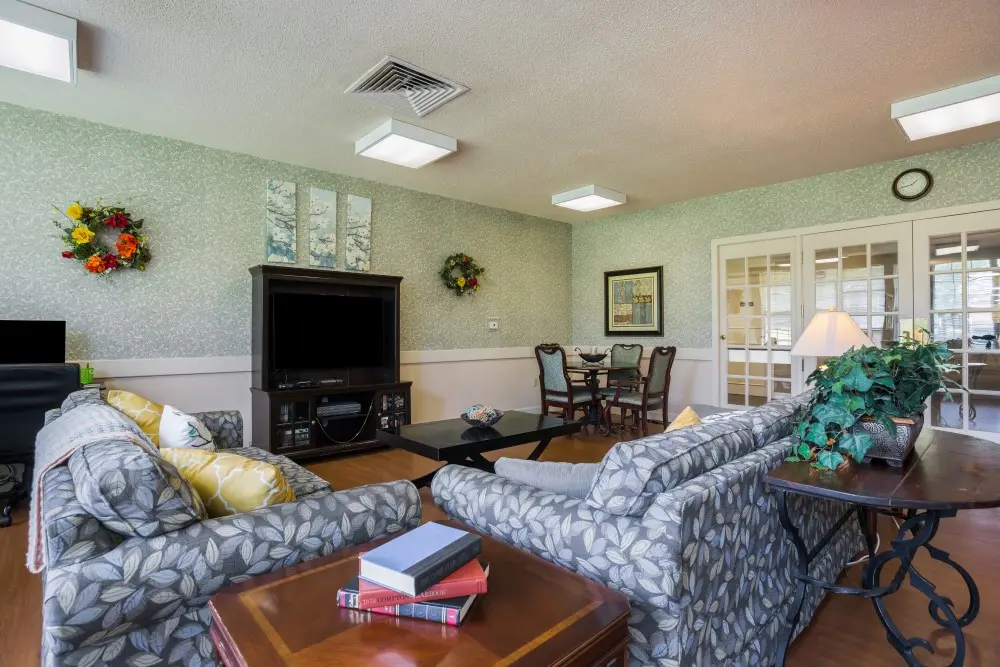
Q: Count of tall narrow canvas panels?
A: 3